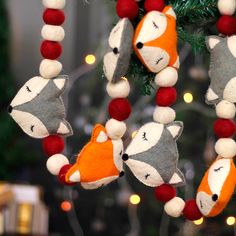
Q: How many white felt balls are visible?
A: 12